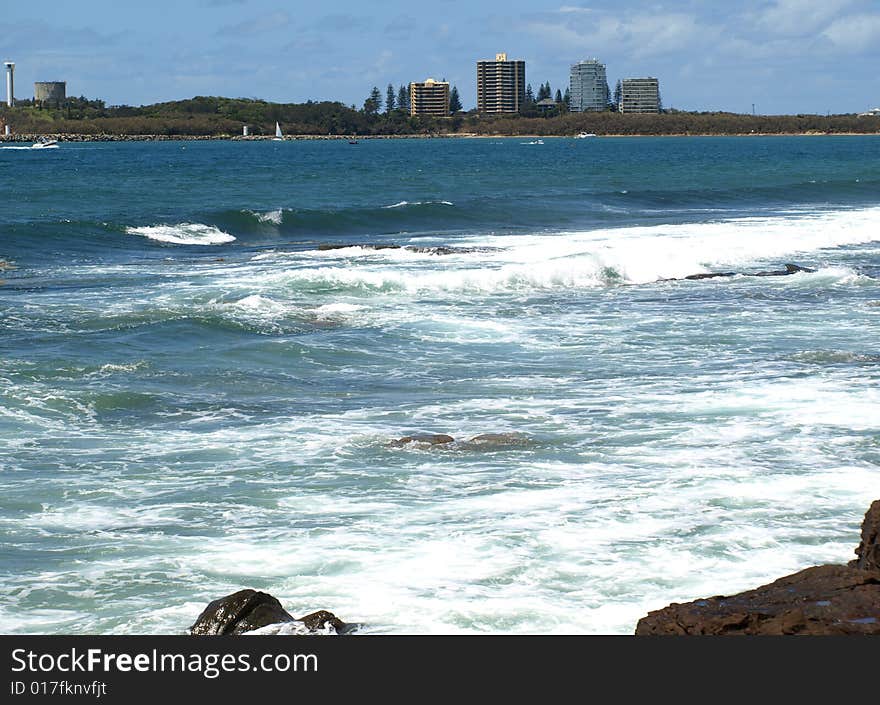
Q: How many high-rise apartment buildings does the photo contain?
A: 4